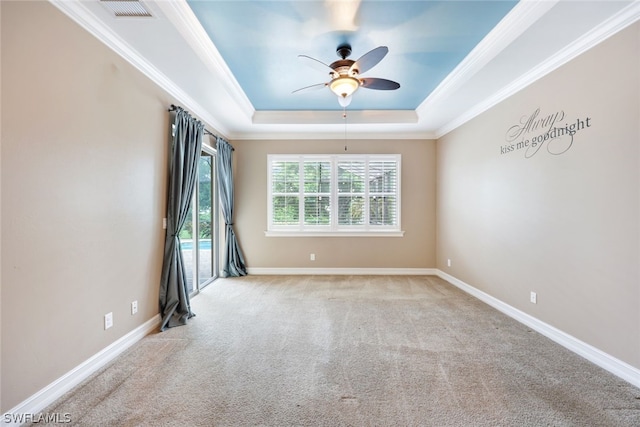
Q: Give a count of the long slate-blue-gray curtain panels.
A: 2